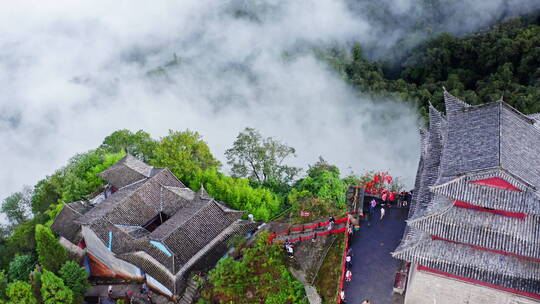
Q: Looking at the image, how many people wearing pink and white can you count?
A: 1